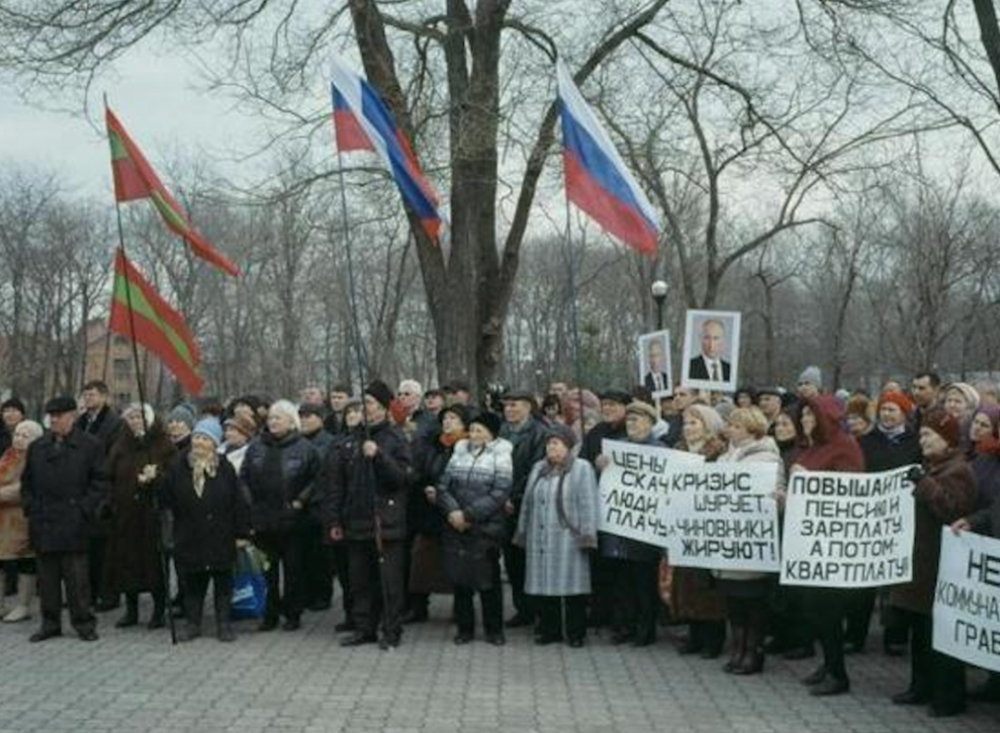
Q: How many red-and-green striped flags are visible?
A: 2